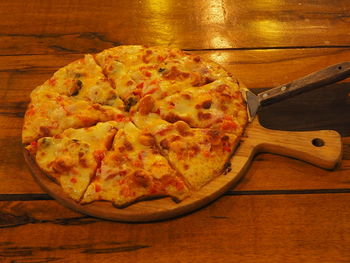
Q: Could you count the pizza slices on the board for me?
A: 8